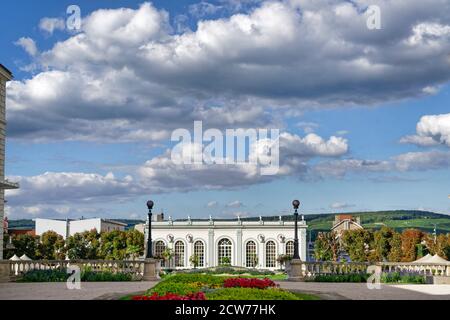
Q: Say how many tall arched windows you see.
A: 7